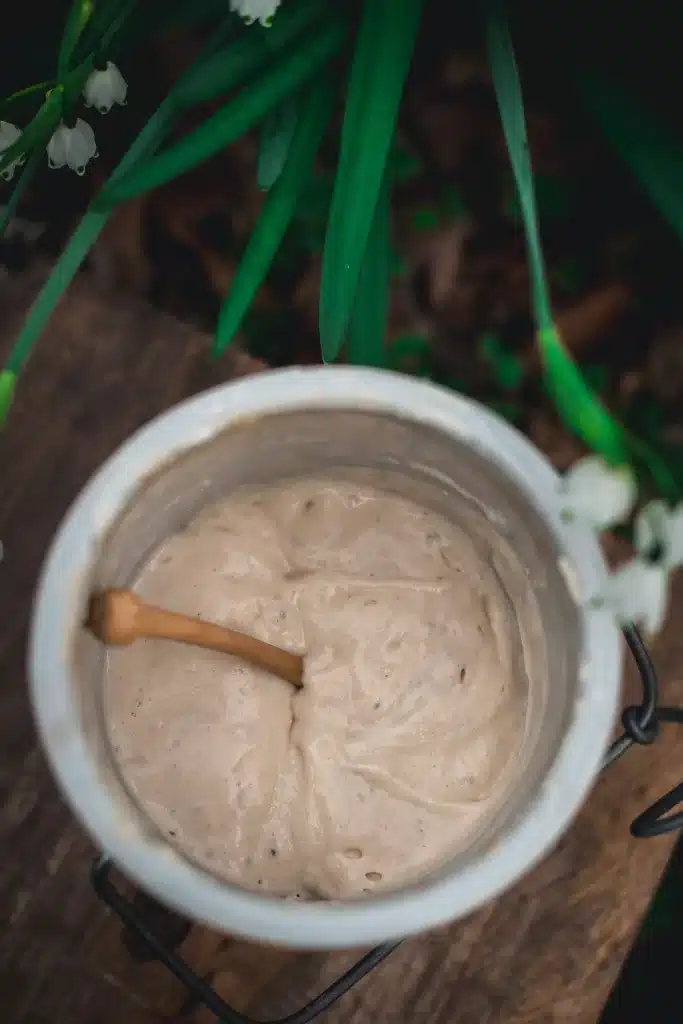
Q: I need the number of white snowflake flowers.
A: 7